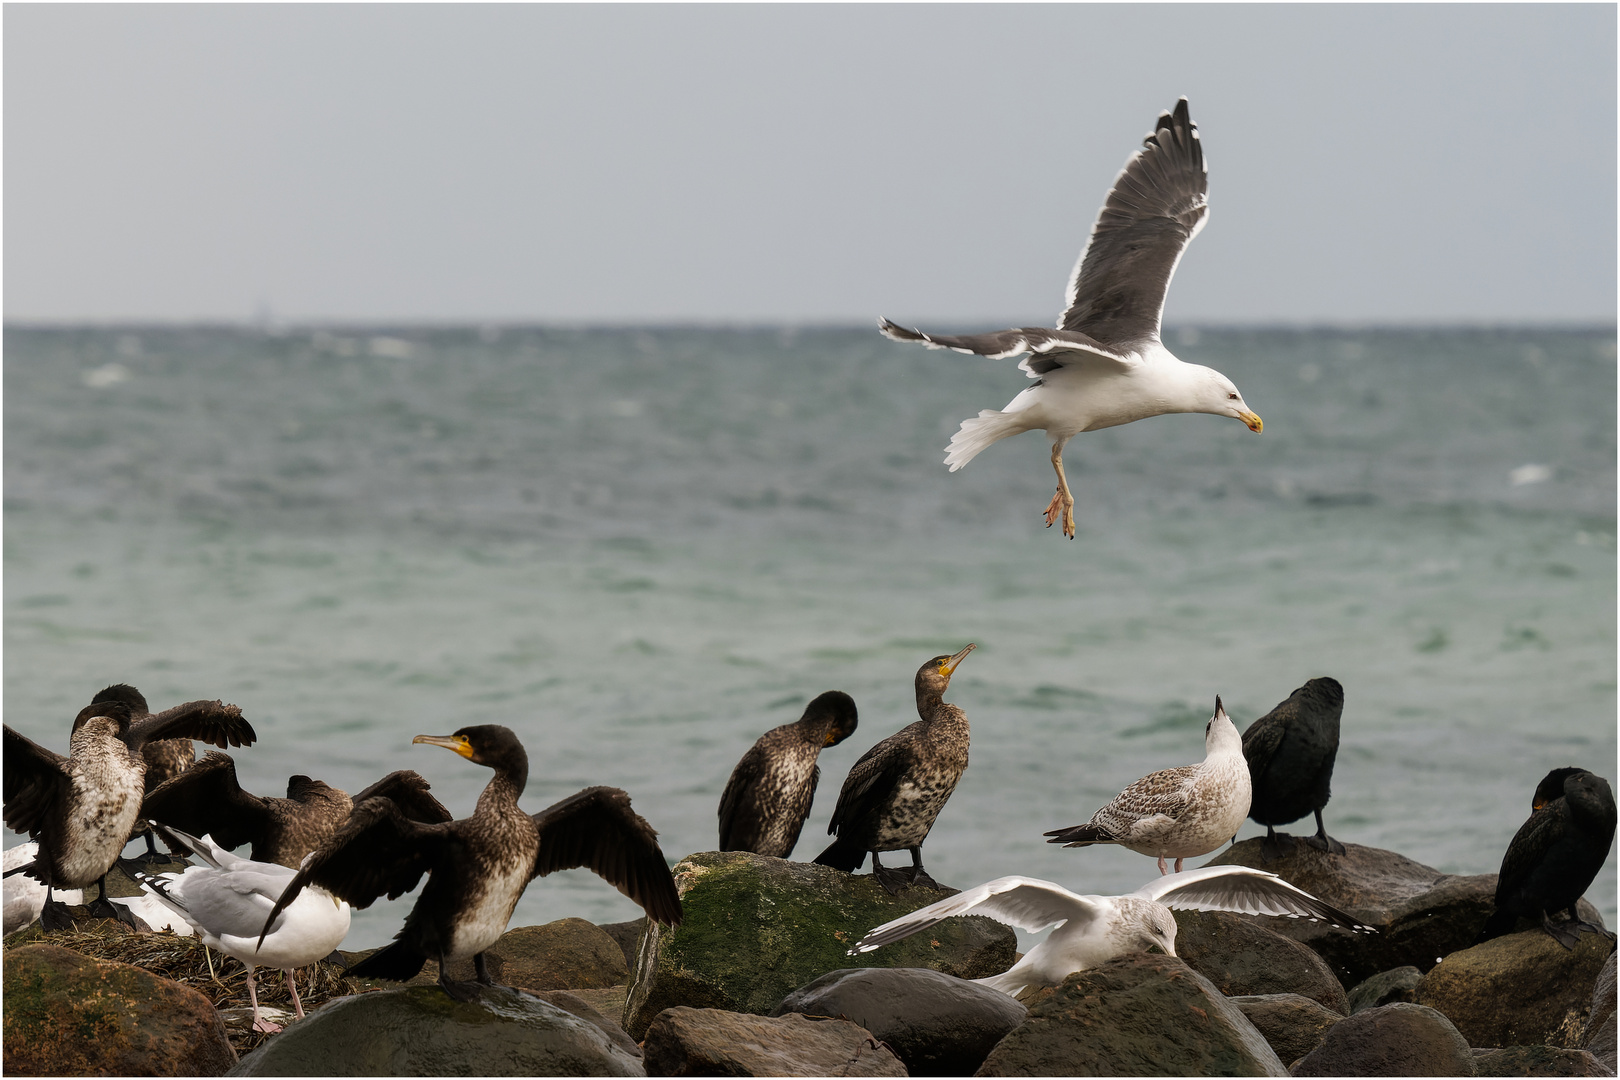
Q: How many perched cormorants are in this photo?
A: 8